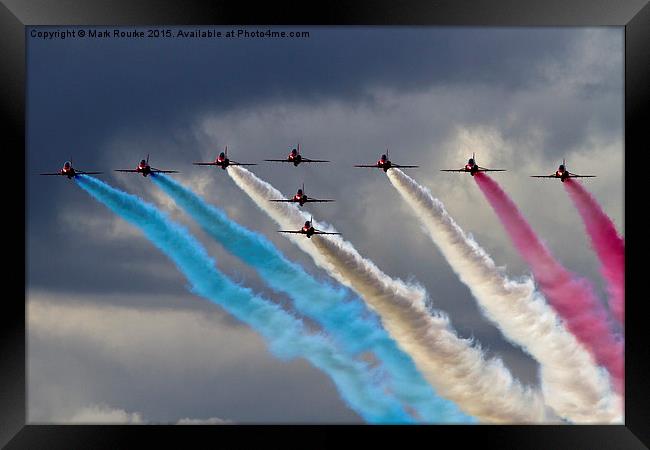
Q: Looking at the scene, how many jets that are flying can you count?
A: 9